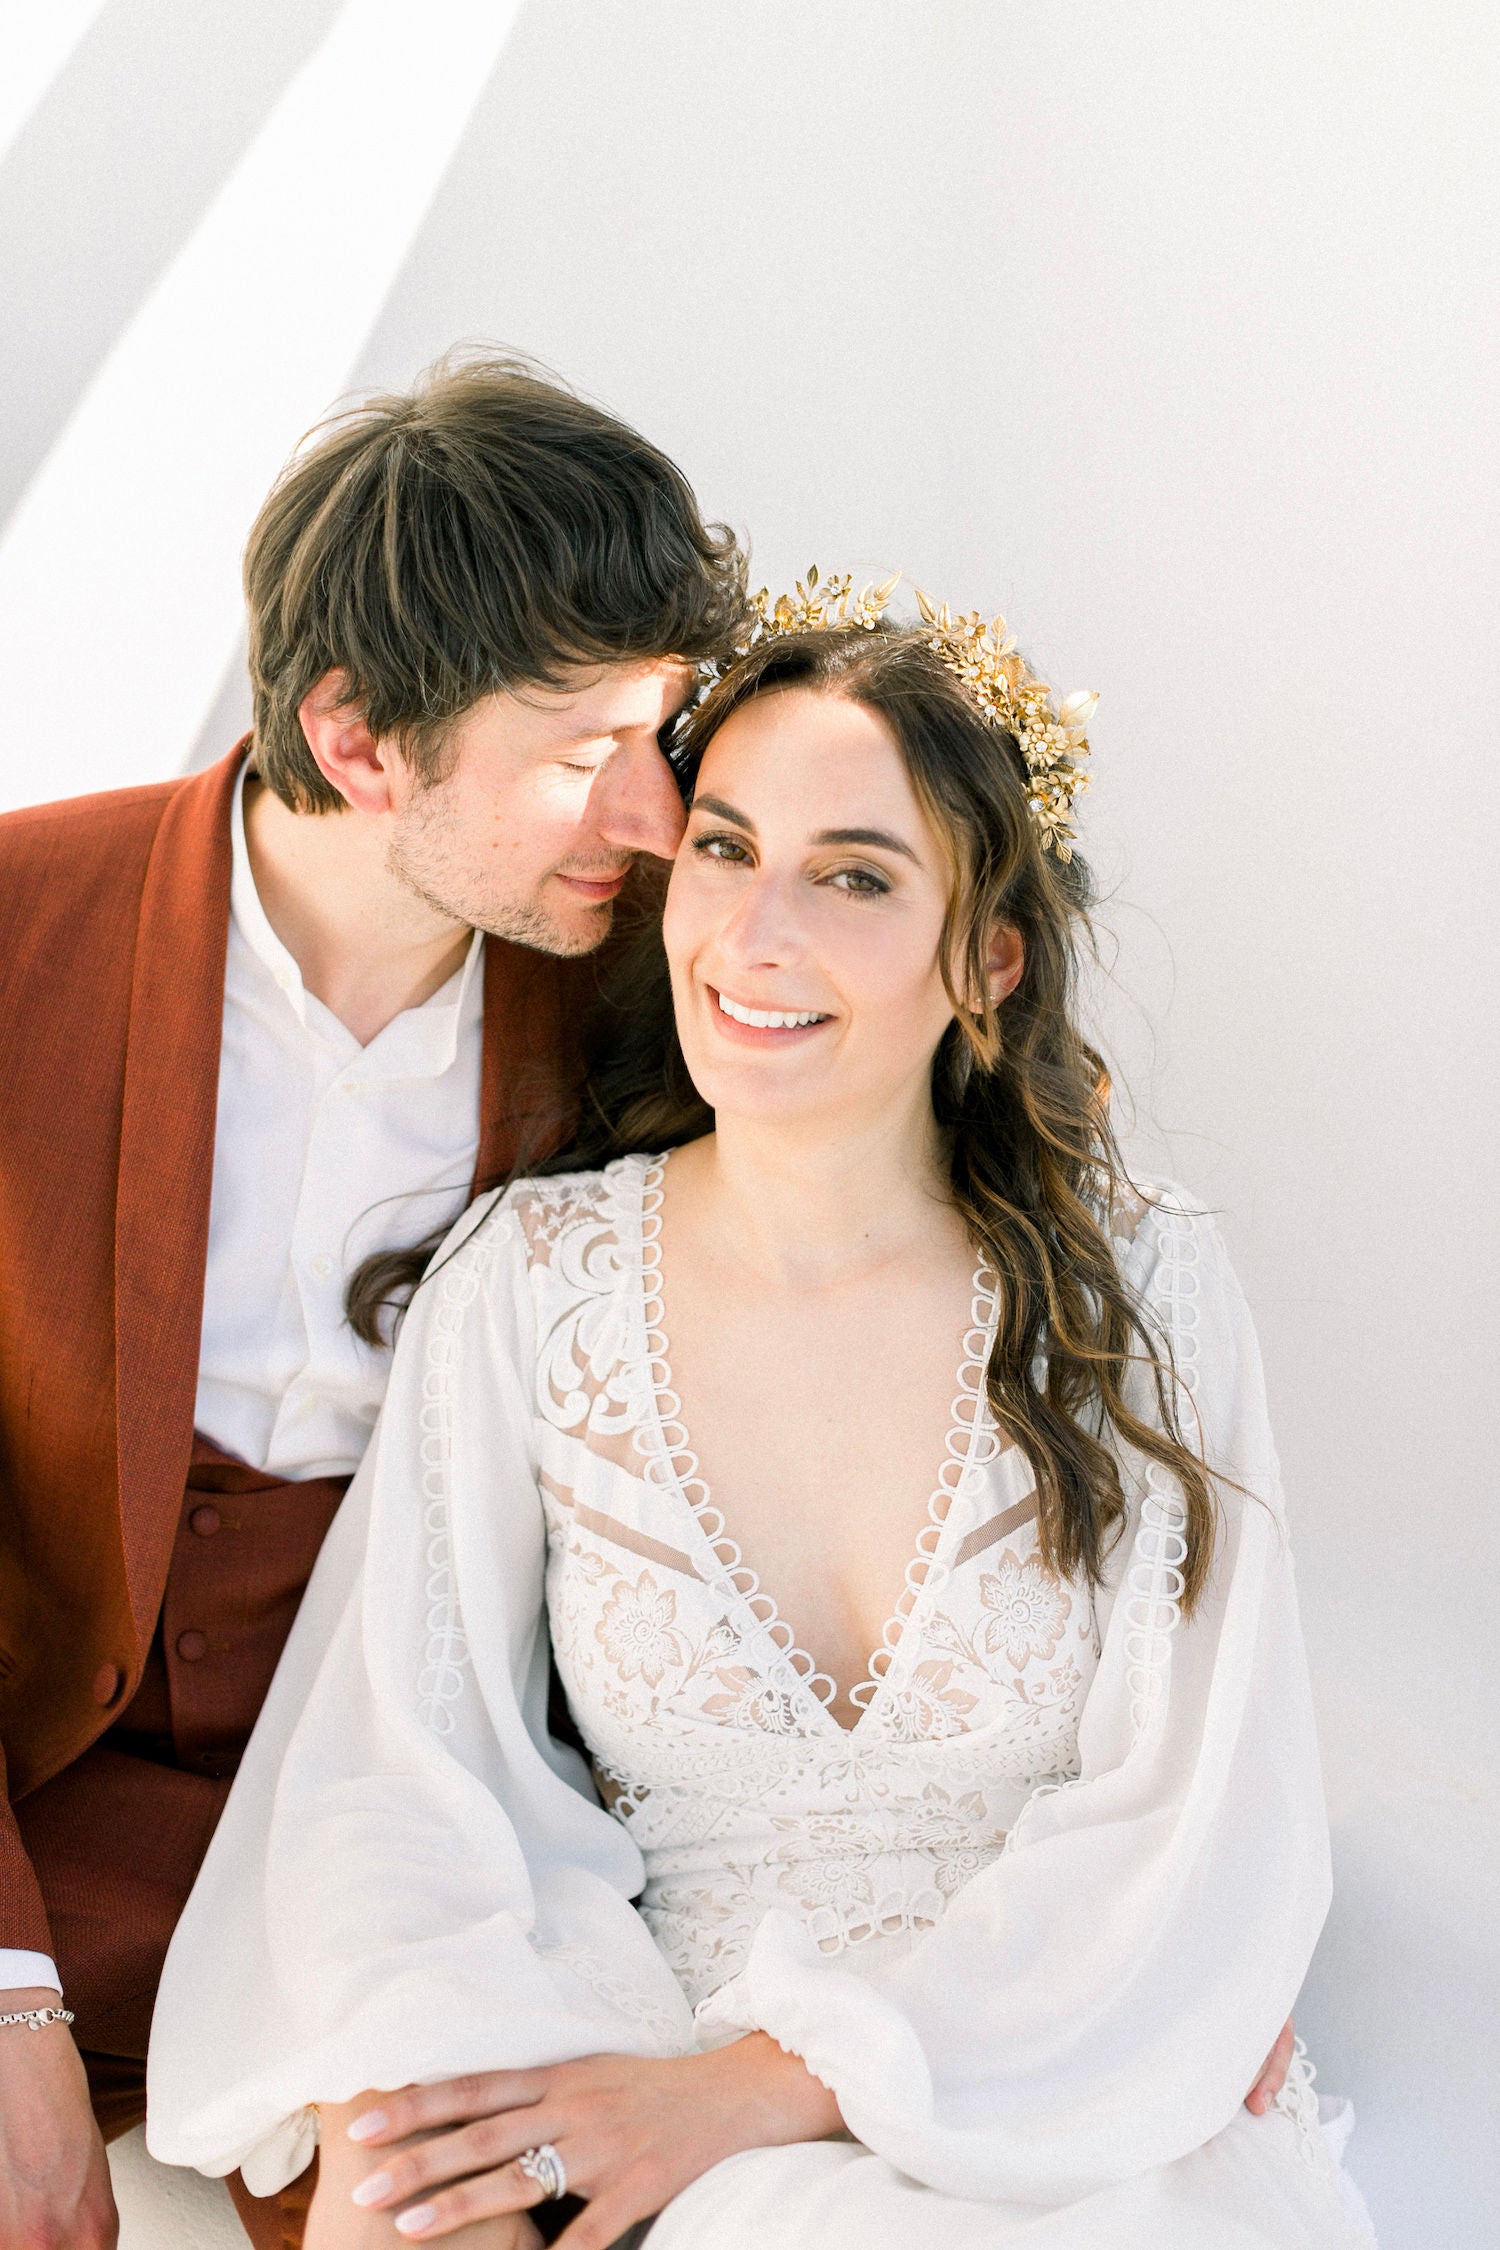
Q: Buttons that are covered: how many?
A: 3